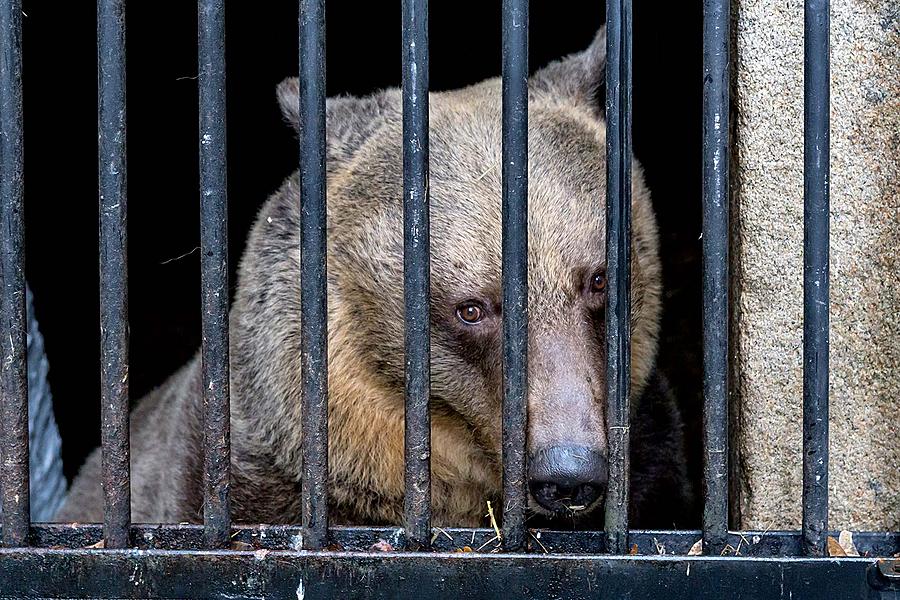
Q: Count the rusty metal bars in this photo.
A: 9